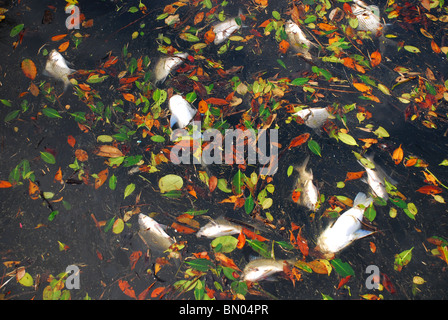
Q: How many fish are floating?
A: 13